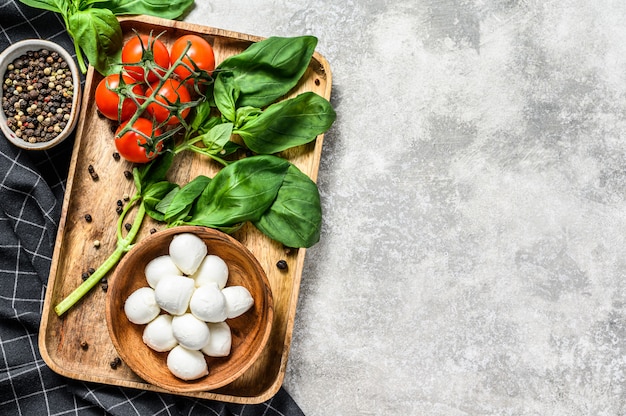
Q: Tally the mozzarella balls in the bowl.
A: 11